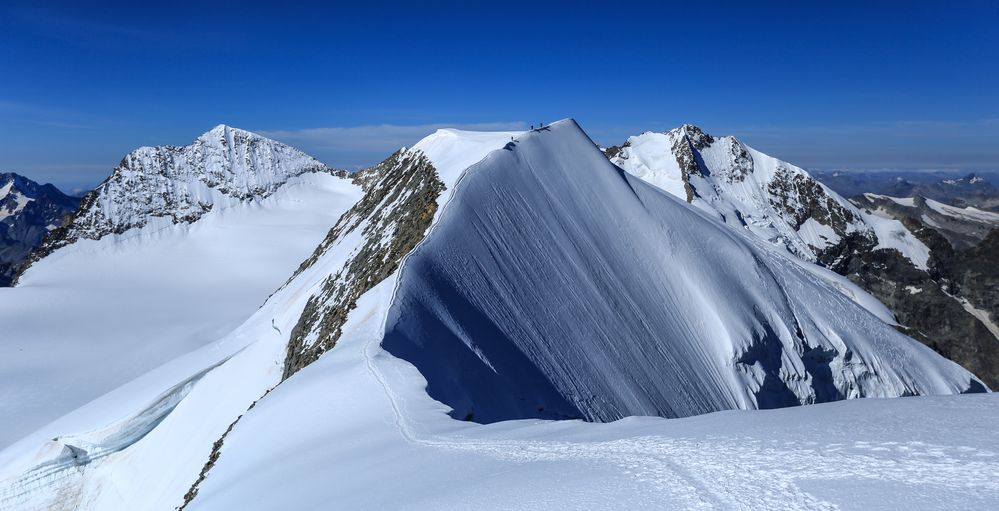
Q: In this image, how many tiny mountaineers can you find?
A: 3